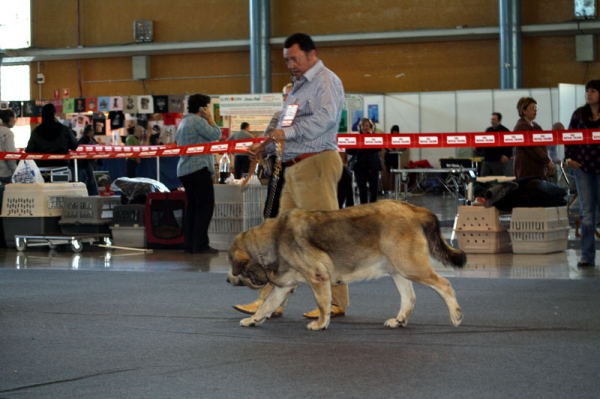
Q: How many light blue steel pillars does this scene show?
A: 2